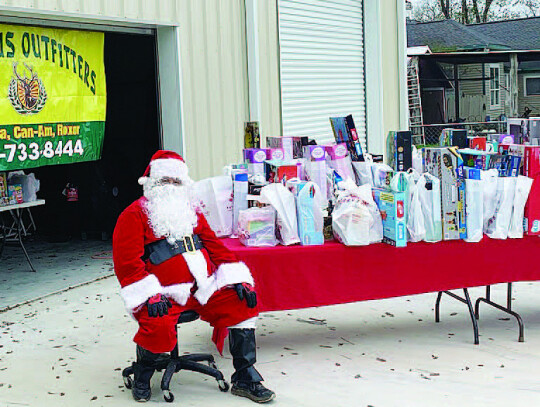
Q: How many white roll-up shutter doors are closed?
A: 1